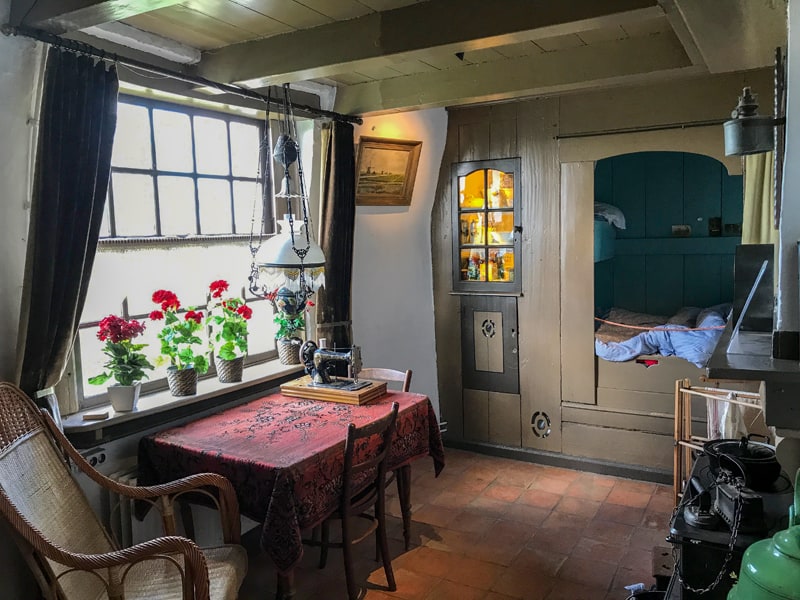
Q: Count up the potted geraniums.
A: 4